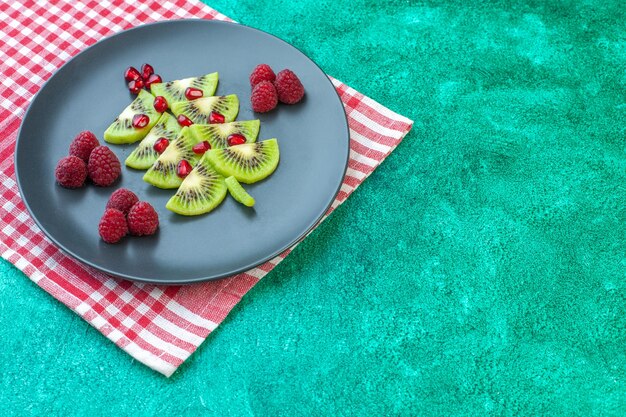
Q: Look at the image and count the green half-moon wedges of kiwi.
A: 8